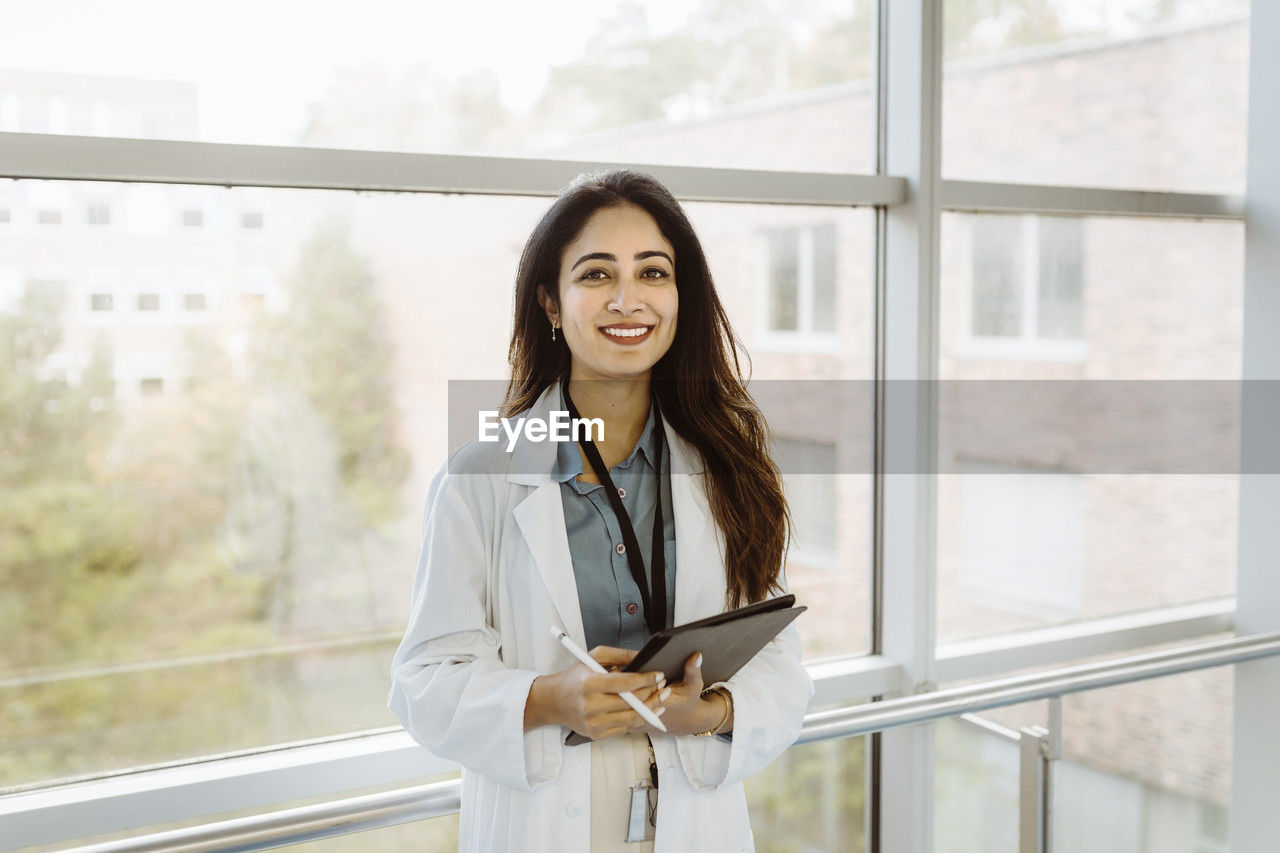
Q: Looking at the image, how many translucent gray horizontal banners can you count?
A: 1